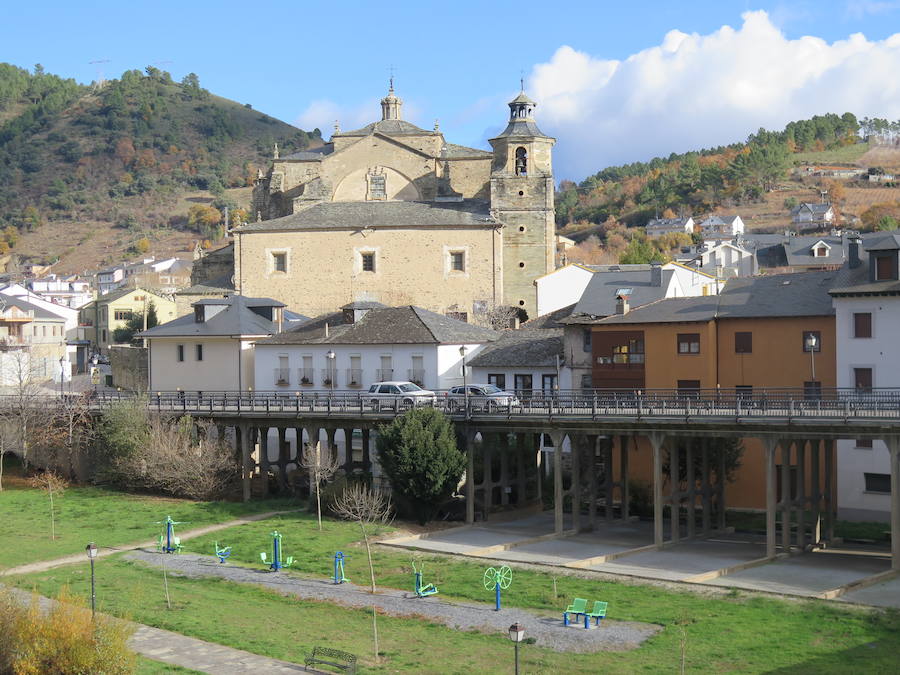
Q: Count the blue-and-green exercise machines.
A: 7